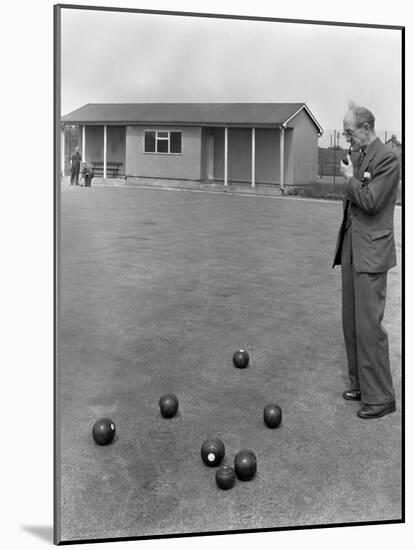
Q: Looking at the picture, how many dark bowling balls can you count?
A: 7